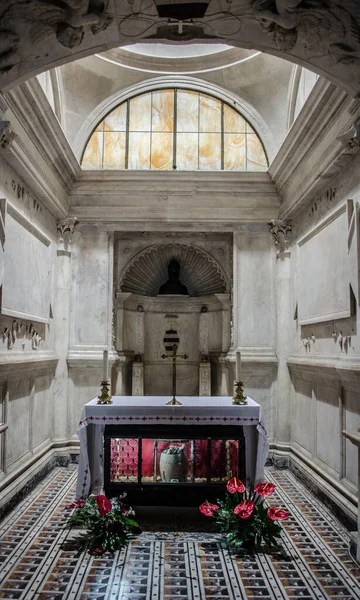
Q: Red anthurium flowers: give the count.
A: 7